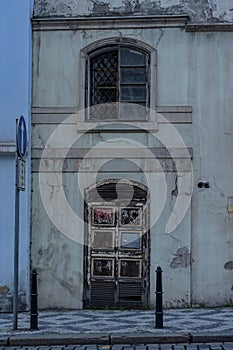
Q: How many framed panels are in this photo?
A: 6